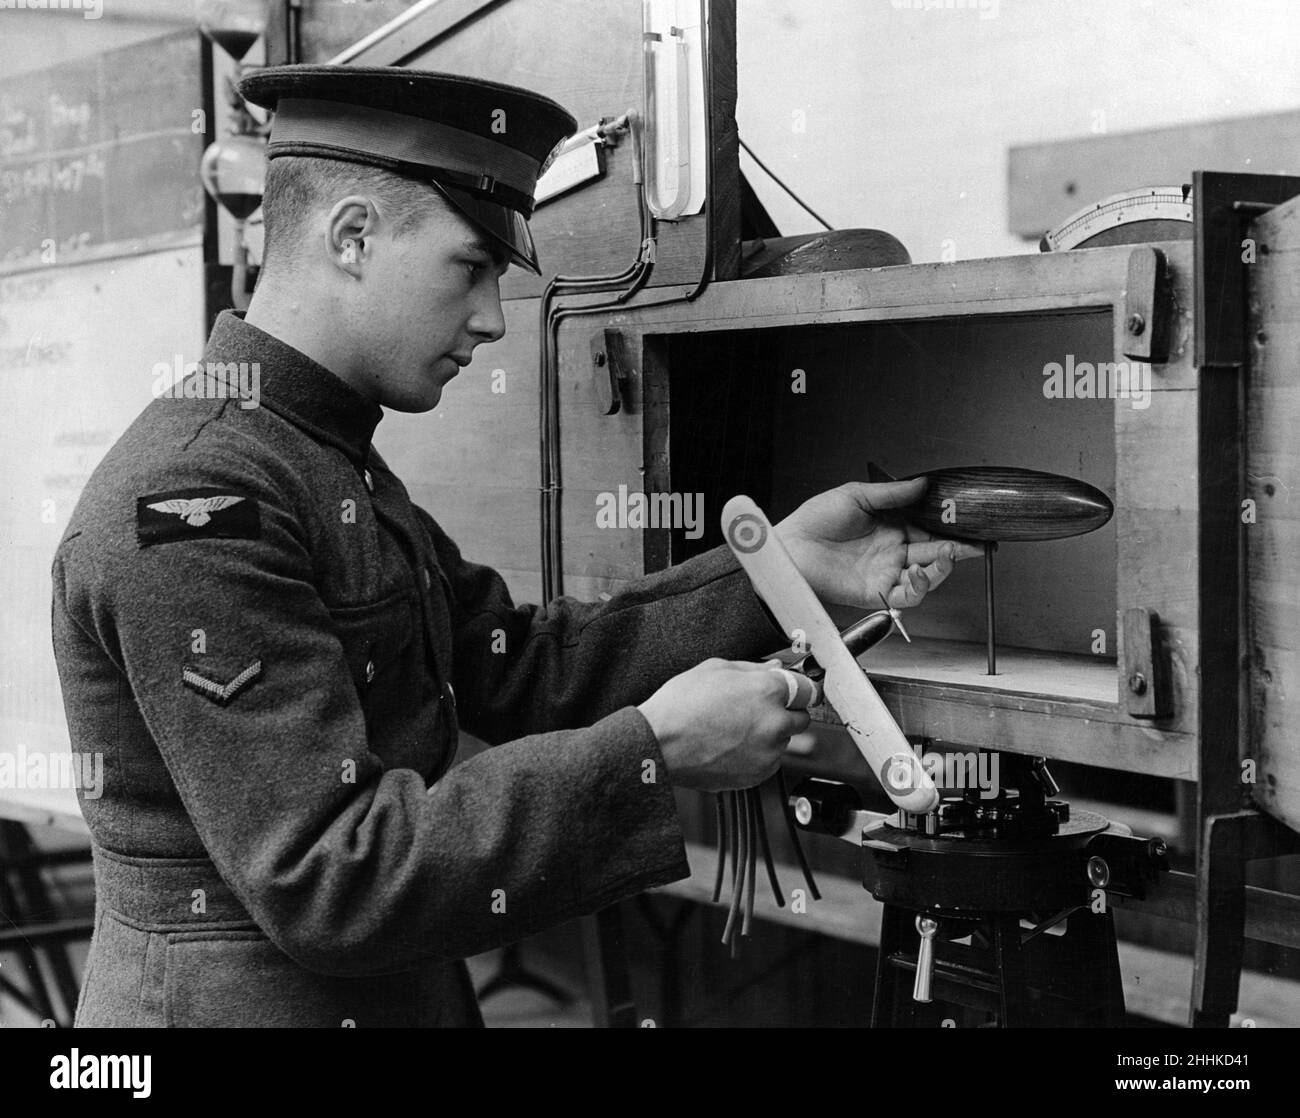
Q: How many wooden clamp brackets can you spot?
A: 3